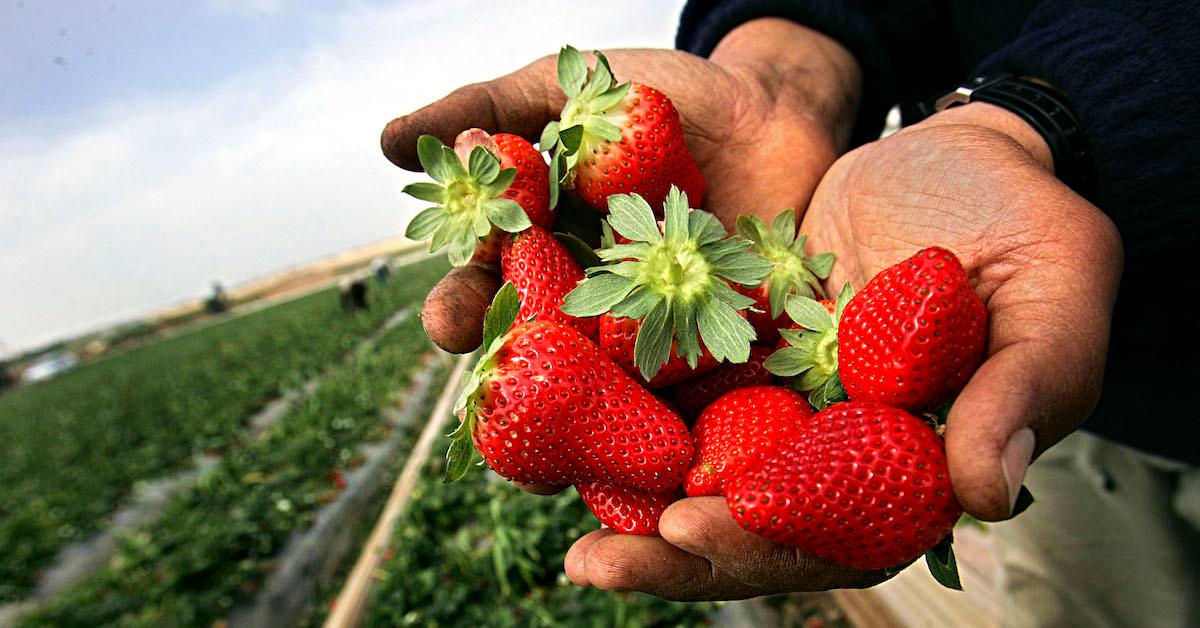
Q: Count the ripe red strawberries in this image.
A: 12